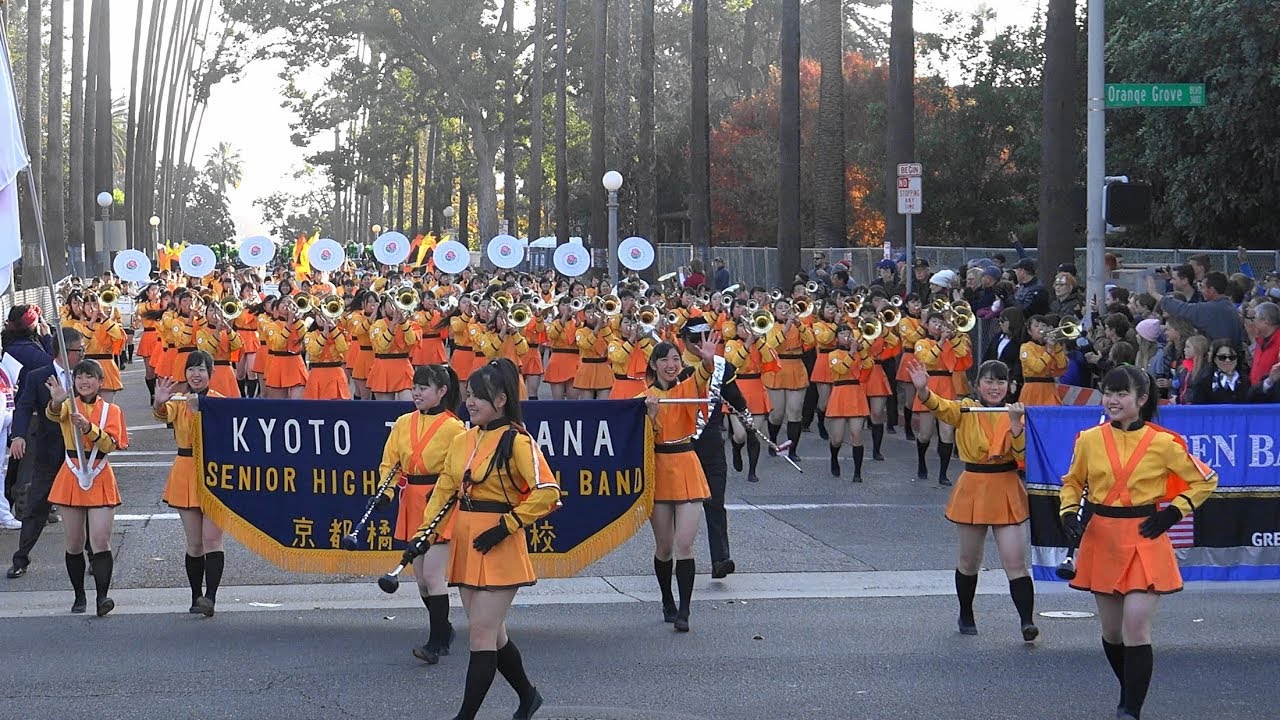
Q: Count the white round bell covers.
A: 9